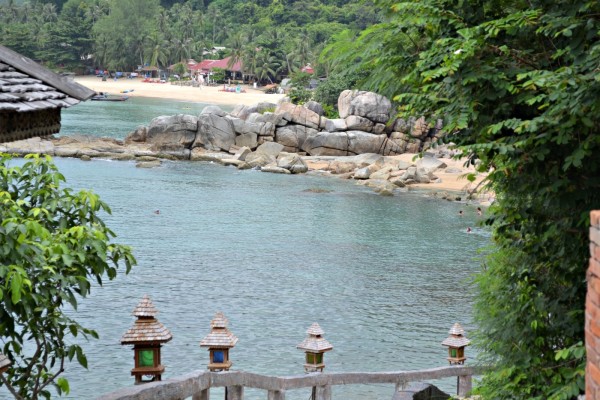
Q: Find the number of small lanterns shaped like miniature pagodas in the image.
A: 4